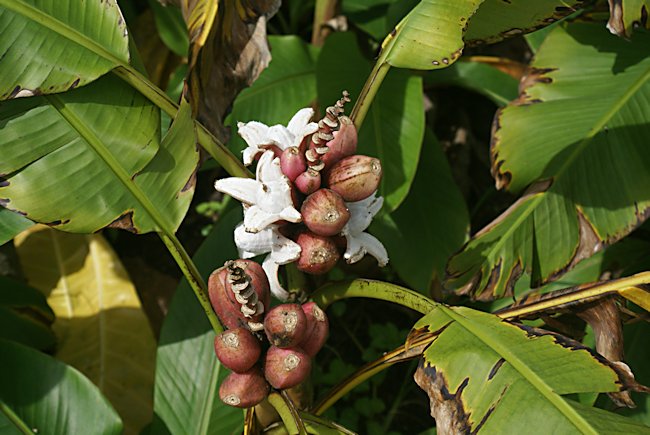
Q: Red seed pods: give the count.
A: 12